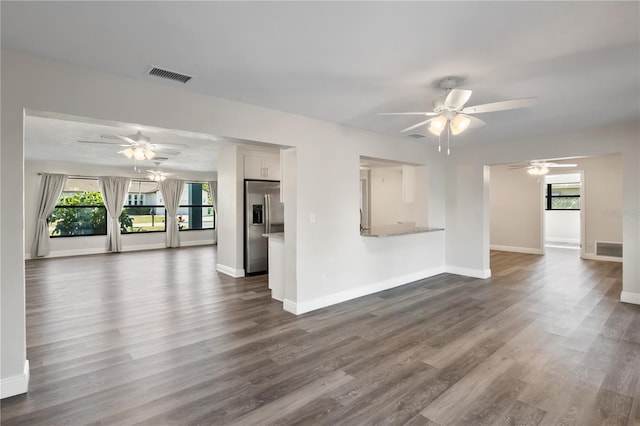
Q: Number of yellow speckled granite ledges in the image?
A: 1